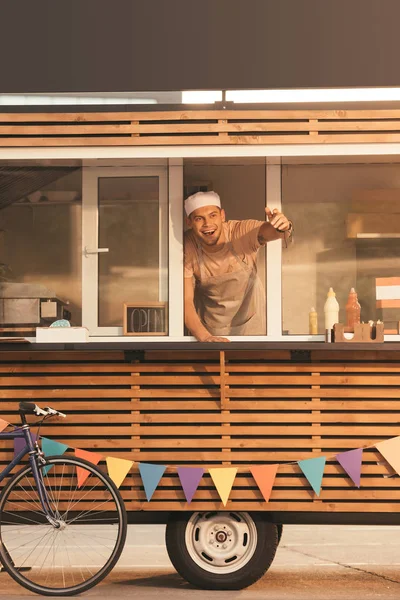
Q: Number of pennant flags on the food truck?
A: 12